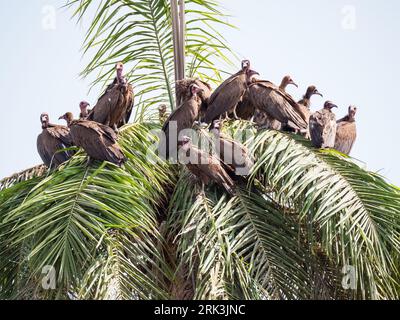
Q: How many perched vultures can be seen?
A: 14